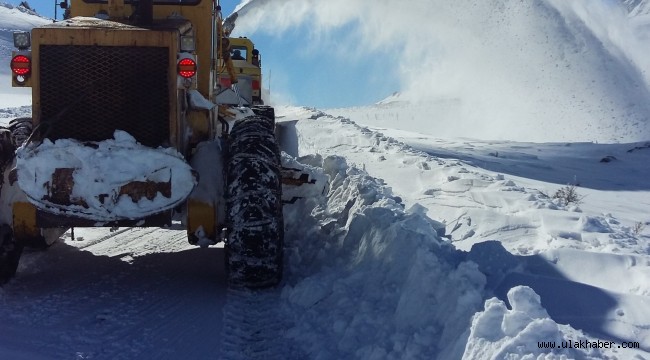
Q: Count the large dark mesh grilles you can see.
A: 1